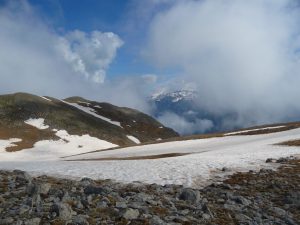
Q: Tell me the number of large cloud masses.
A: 2